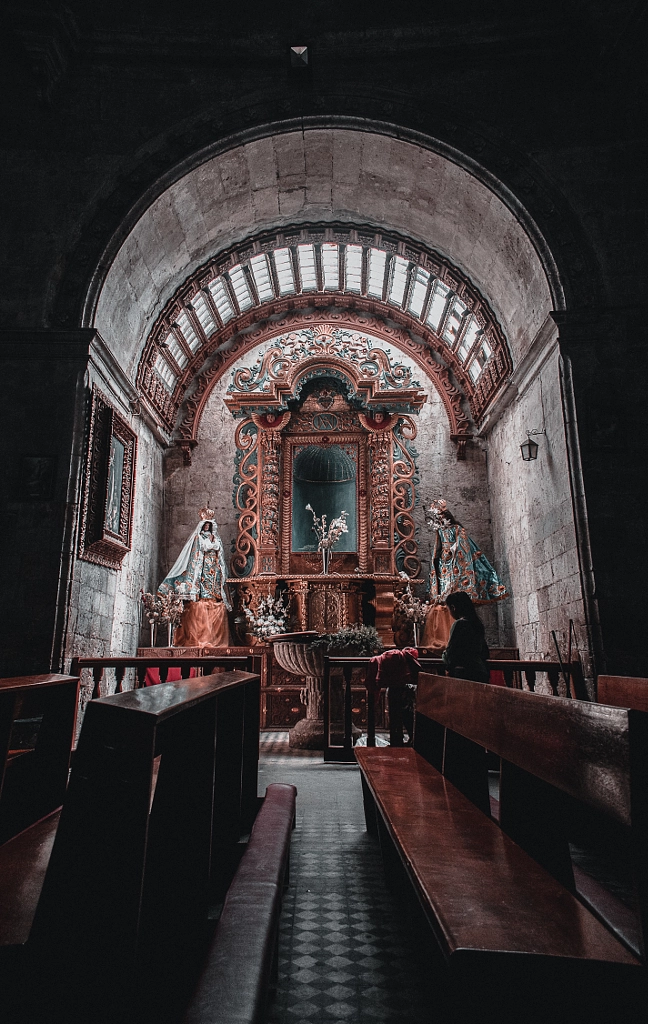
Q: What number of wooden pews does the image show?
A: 4